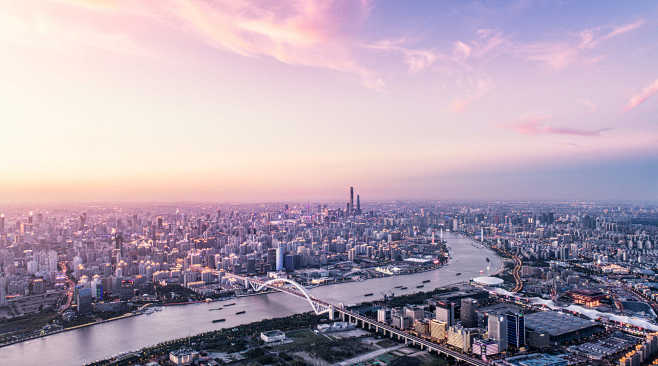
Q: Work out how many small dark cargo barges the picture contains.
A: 11